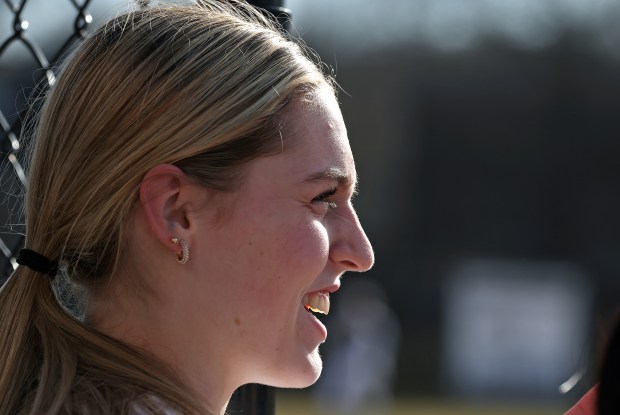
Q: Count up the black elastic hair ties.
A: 1